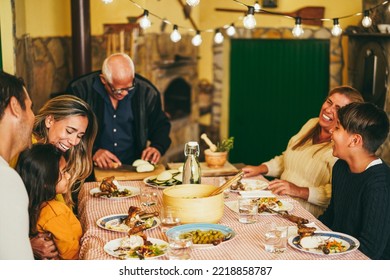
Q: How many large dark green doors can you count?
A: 1